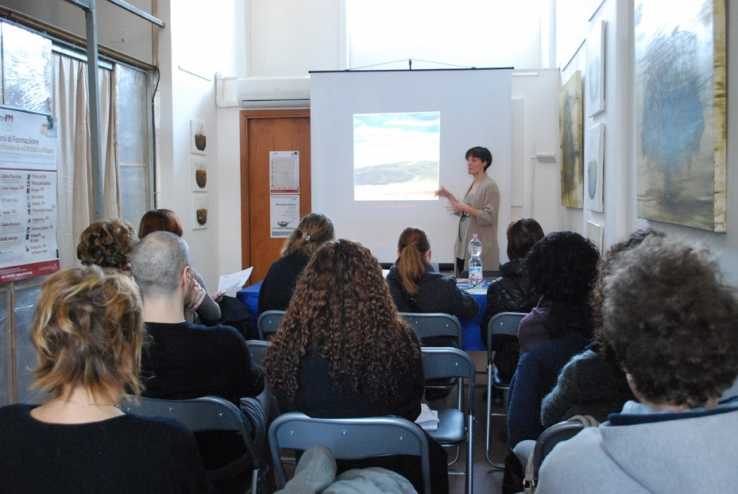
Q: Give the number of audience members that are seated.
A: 11